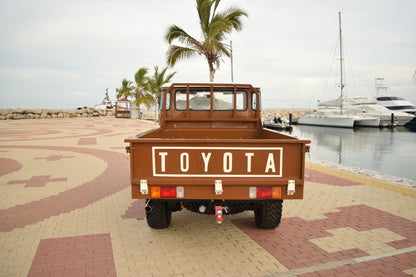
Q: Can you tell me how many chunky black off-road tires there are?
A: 2